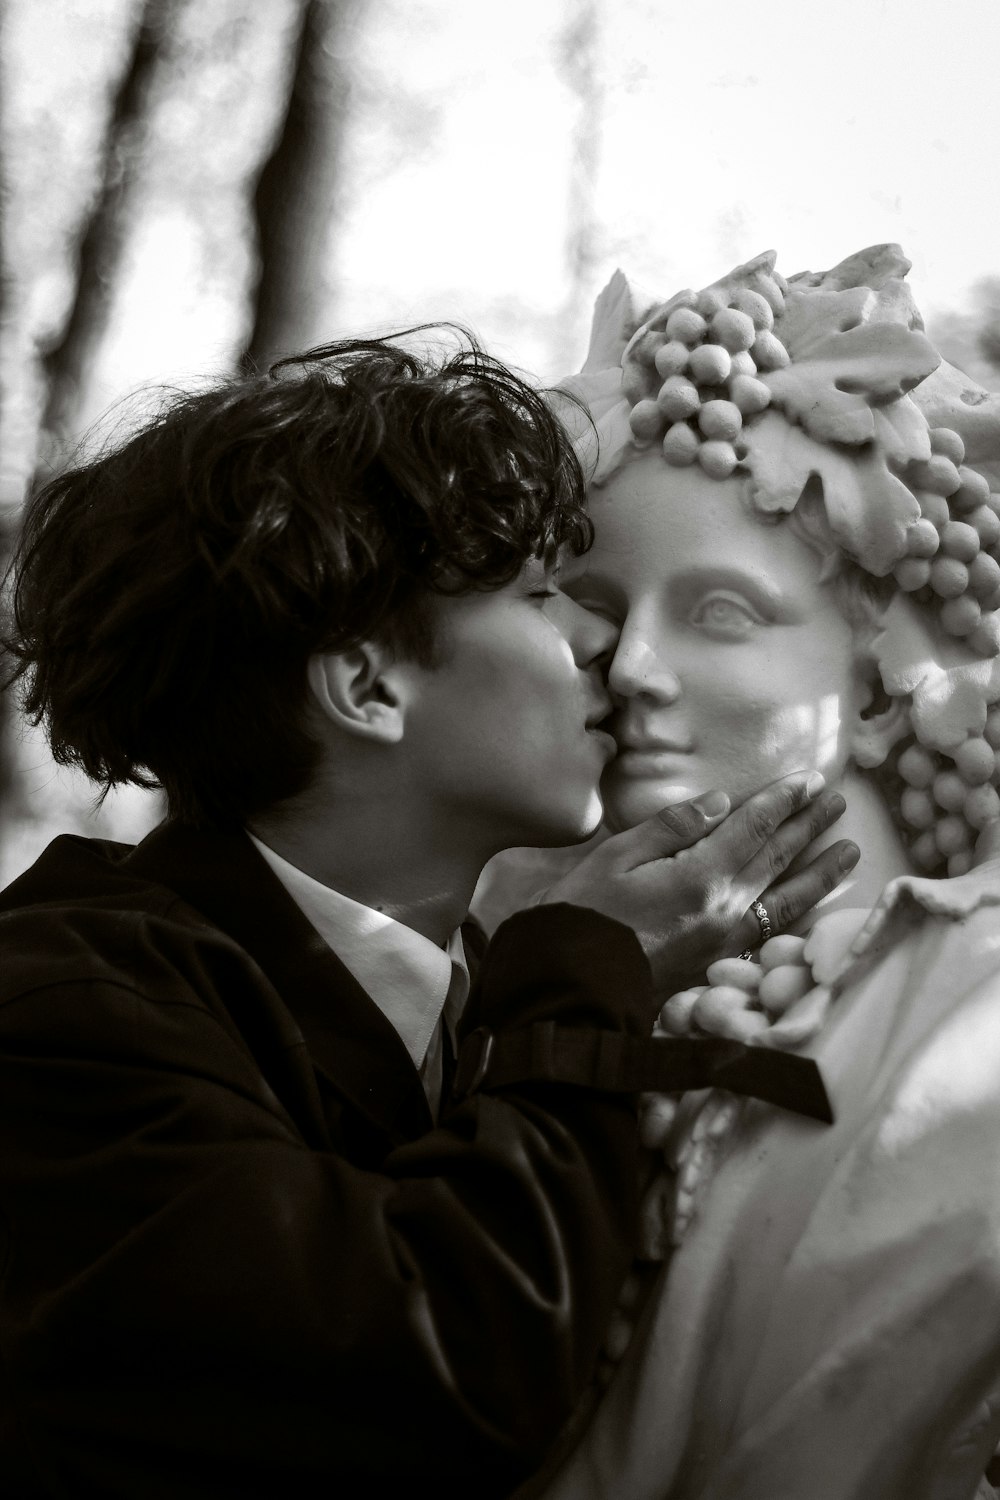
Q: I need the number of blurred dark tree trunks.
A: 2